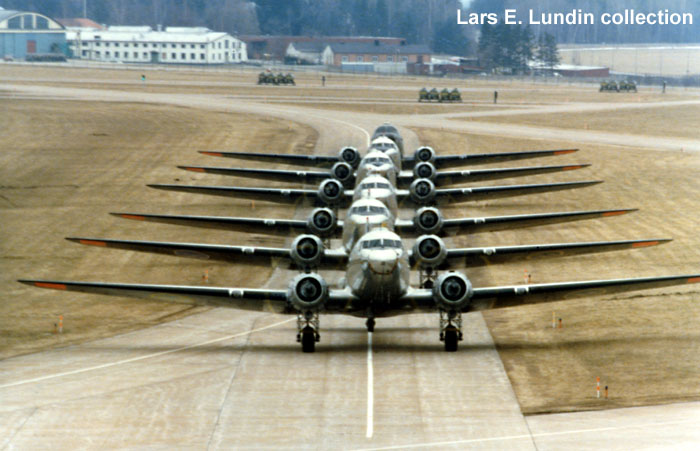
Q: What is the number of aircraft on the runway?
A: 6